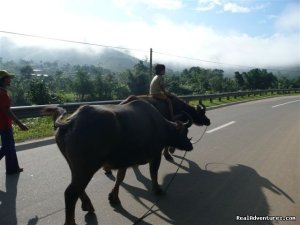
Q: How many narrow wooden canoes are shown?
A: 0